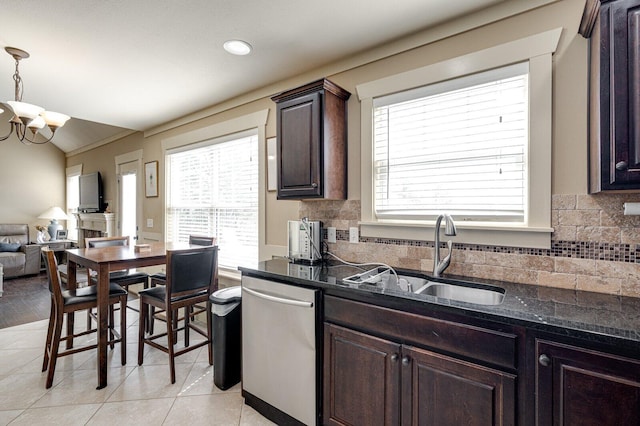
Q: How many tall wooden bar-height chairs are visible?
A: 4